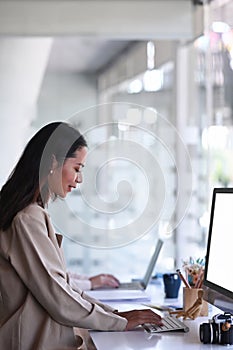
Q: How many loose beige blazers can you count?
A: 1